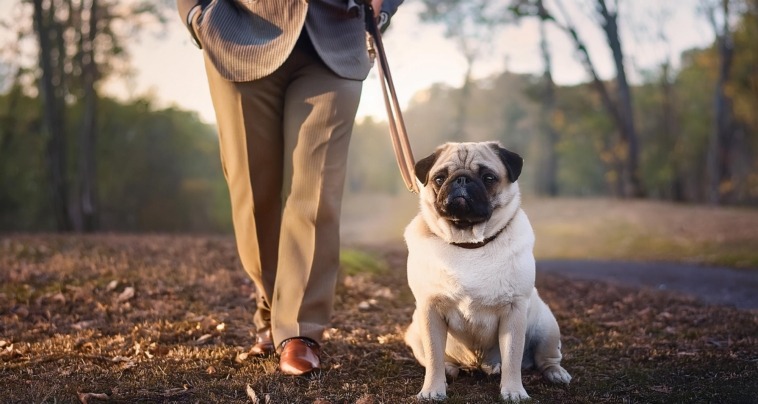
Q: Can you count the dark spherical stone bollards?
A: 0